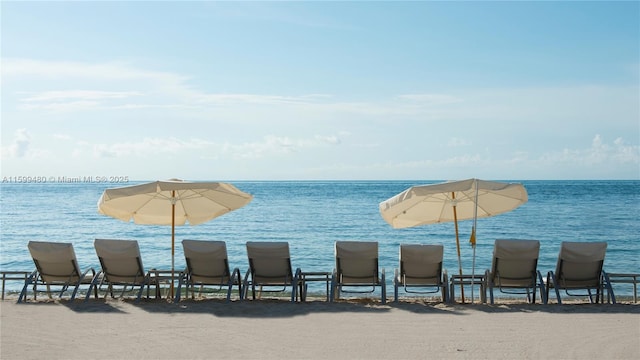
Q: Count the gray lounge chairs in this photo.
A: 8